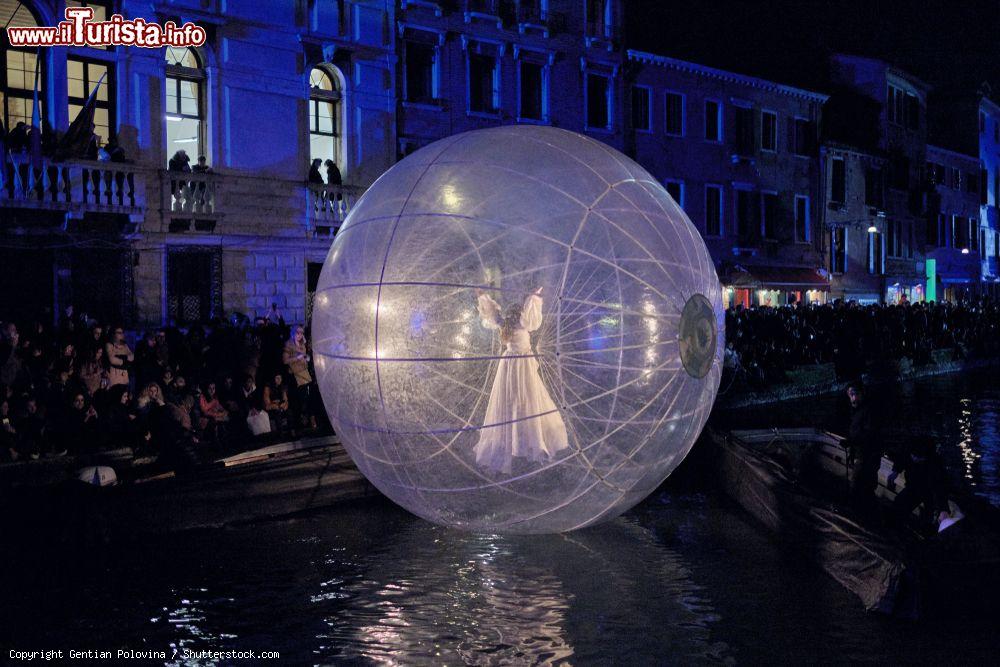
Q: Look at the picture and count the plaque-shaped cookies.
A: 0